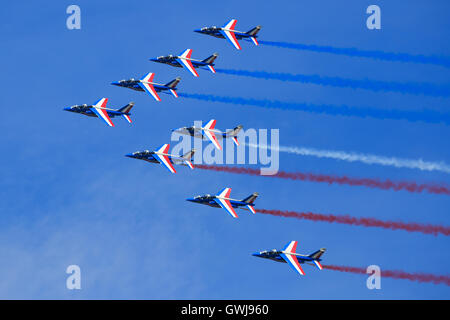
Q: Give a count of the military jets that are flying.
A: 8